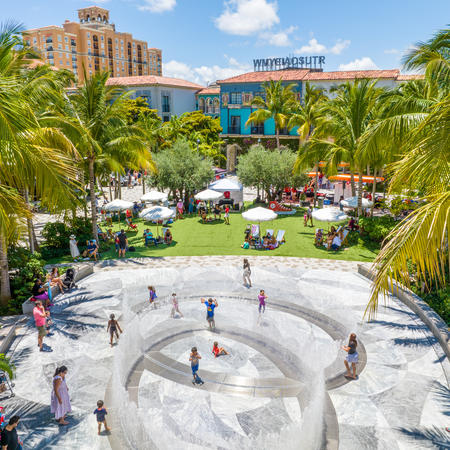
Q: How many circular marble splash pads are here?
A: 2